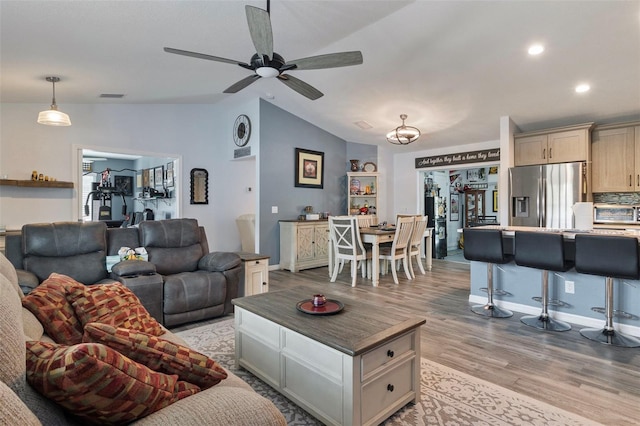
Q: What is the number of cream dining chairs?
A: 6